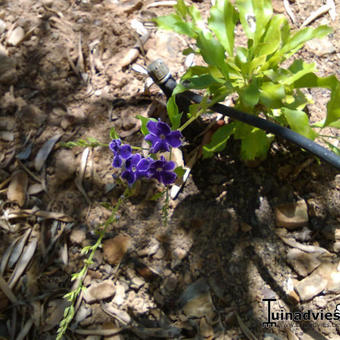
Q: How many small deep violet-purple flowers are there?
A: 4